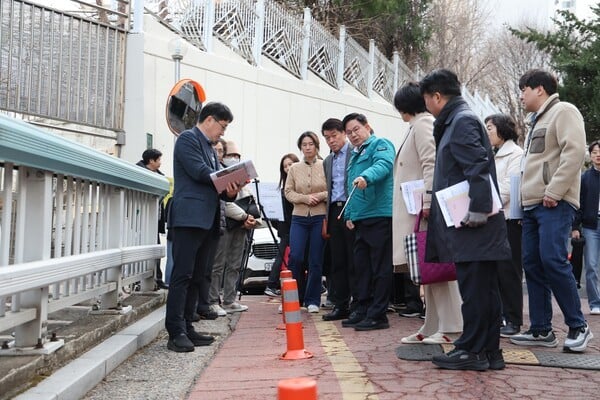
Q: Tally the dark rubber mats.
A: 2